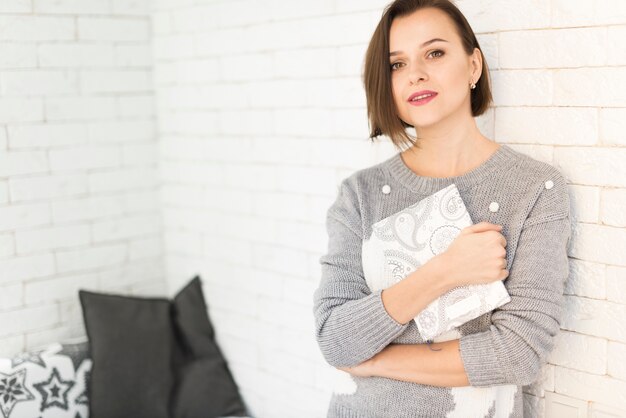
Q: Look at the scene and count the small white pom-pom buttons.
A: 3